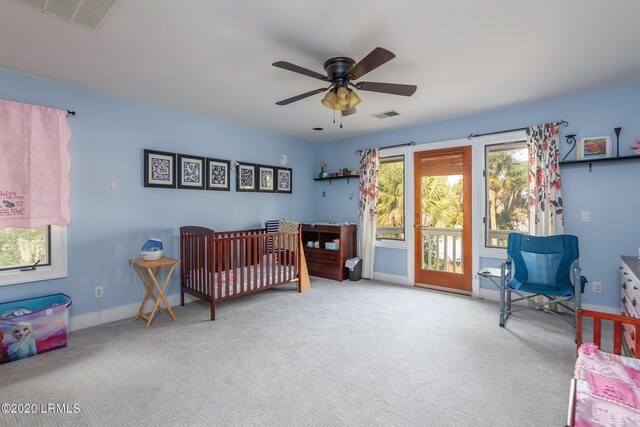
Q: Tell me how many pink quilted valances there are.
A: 1